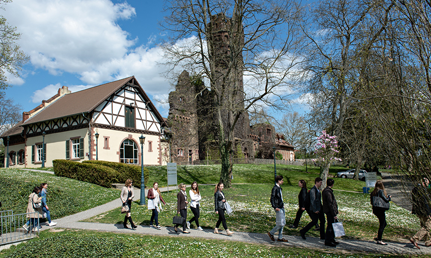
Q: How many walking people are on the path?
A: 13